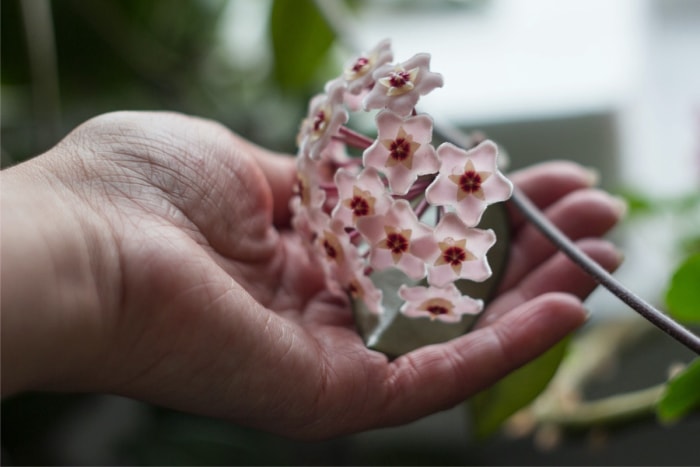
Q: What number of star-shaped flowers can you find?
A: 12